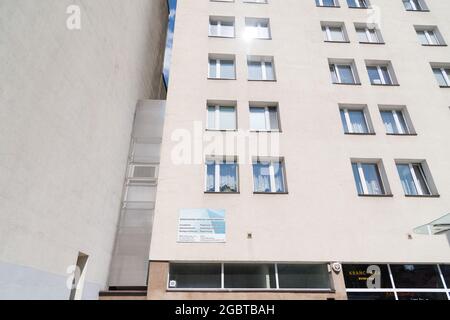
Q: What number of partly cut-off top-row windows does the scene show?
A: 5